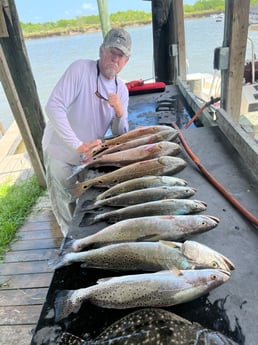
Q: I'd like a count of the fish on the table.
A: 11